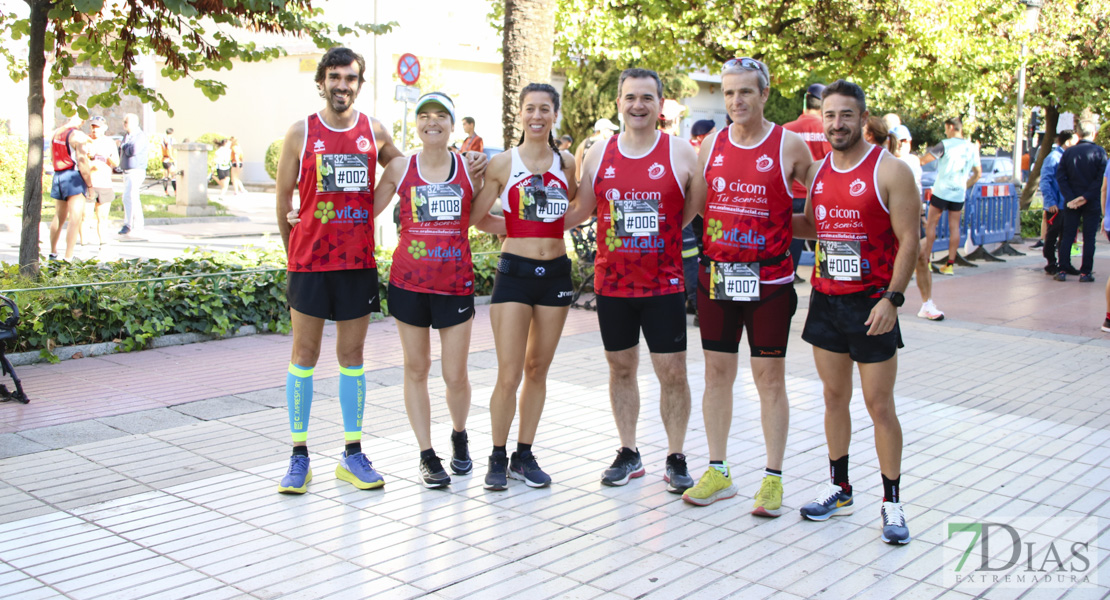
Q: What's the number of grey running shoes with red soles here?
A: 2